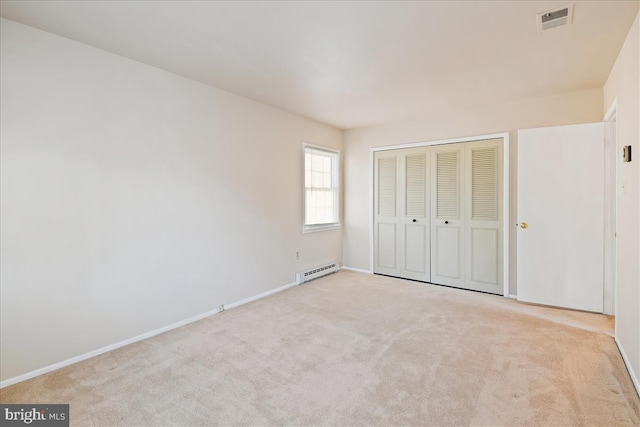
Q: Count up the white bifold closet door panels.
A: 4